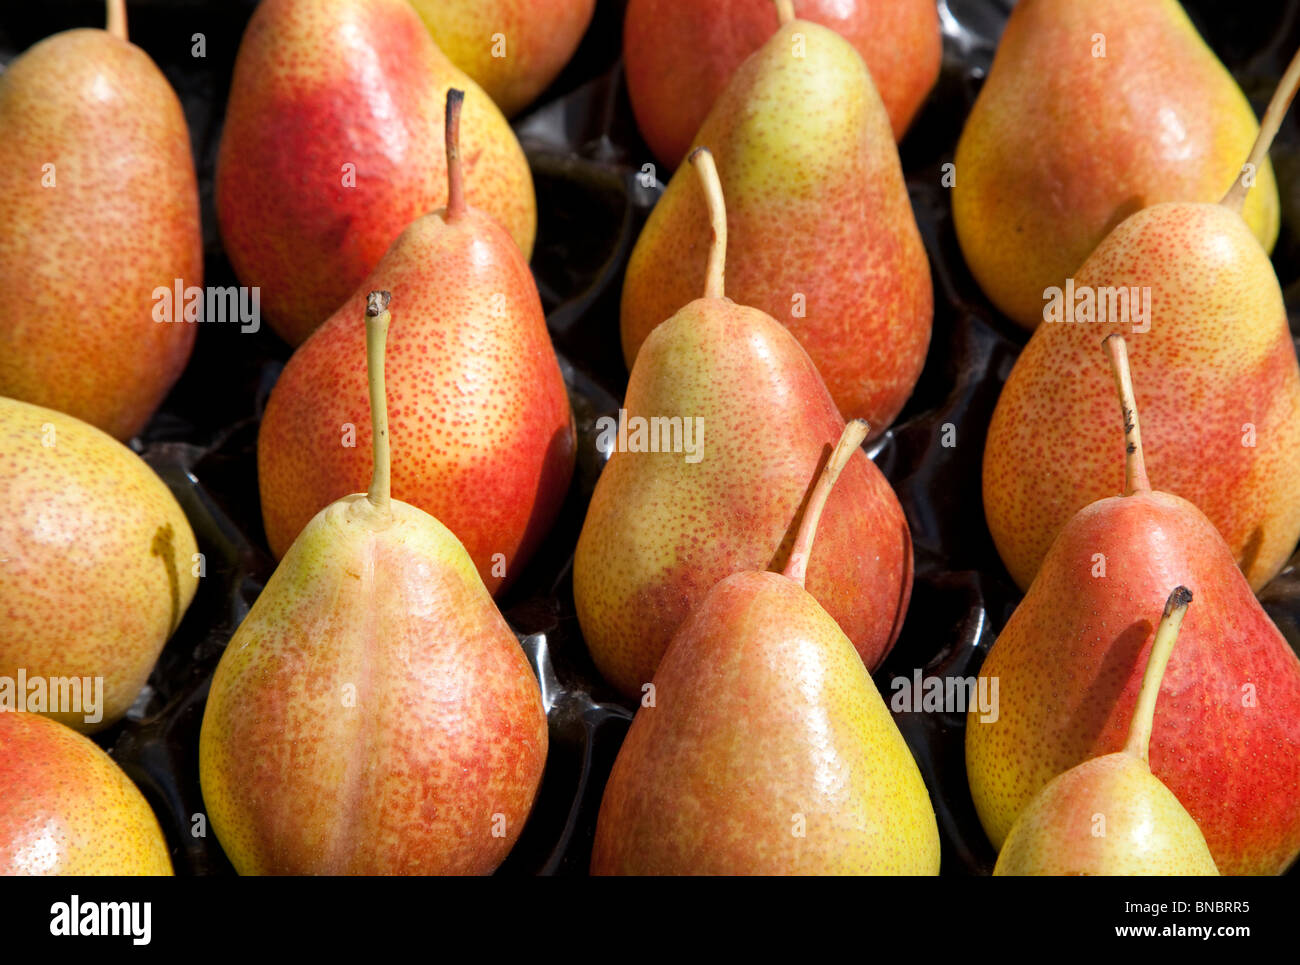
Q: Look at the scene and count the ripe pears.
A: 15